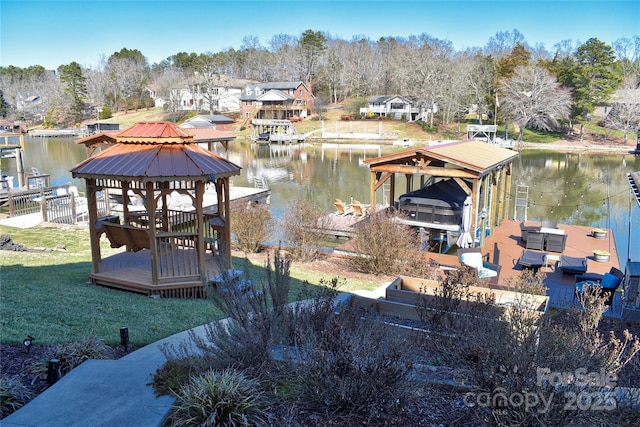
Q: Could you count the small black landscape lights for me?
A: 3